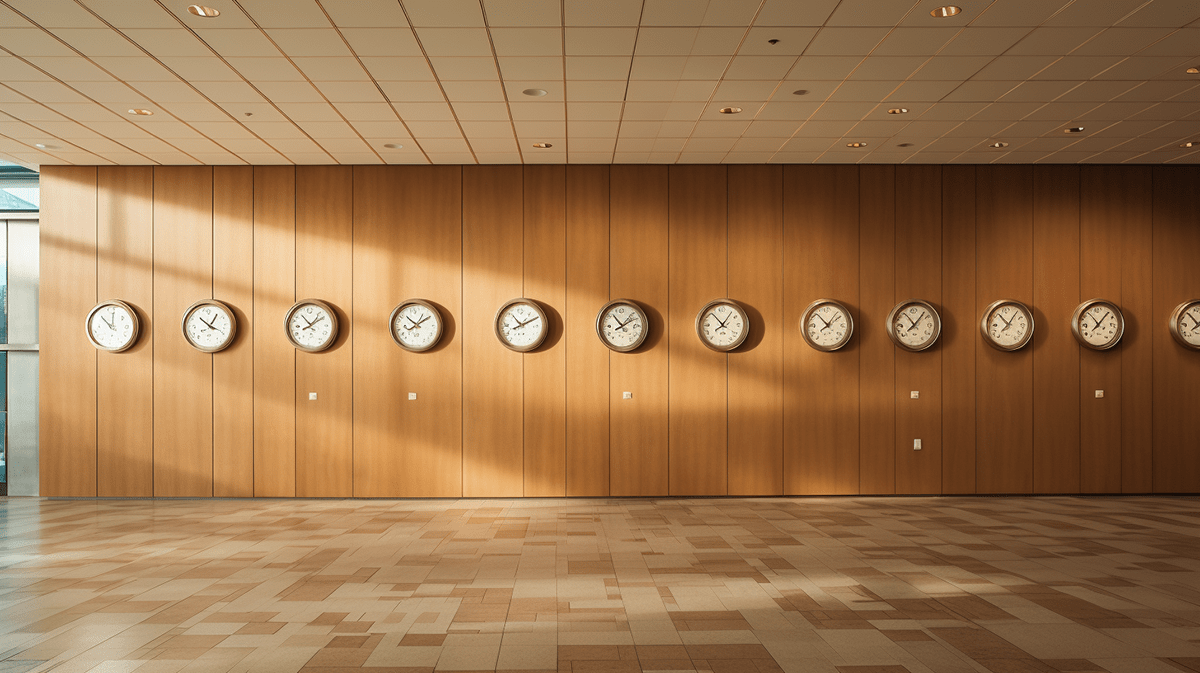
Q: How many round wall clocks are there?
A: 12